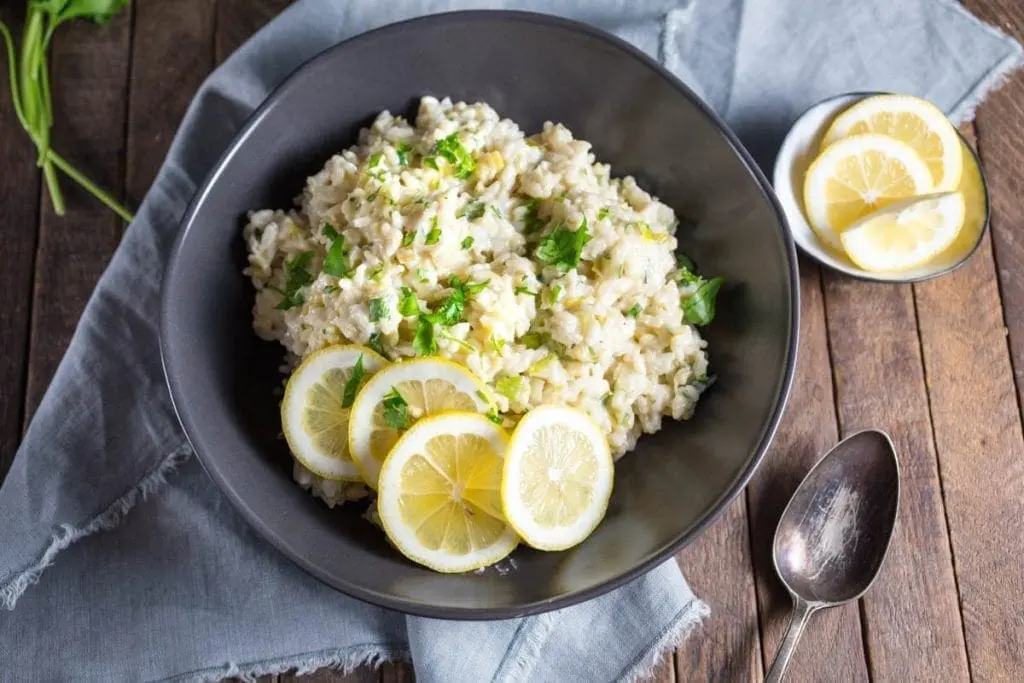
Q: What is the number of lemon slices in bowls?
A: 7